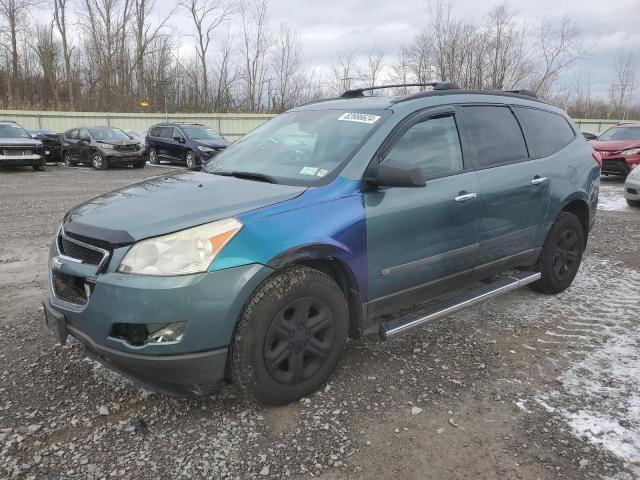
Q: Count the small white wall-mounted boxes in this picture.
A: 0